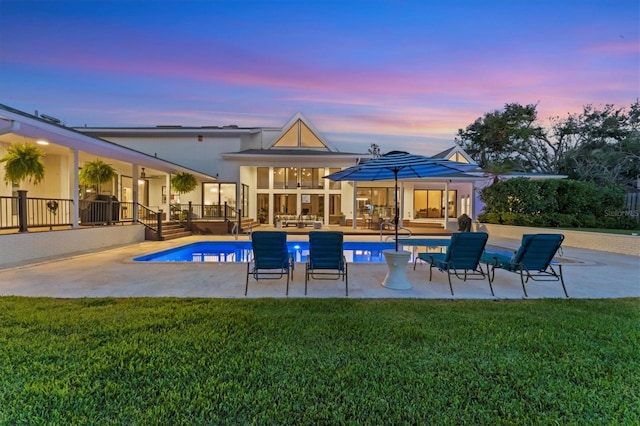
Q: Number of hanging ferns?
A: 3